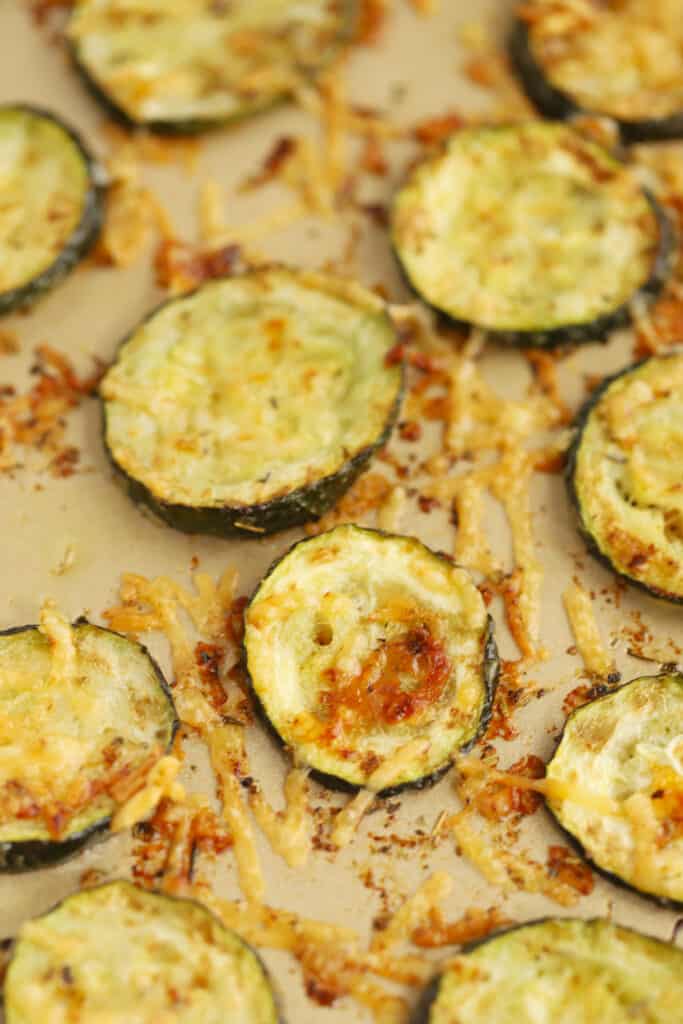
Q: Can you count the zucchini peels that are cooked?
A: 11